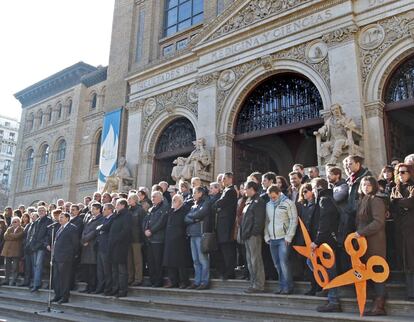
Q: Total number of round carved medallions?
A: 5